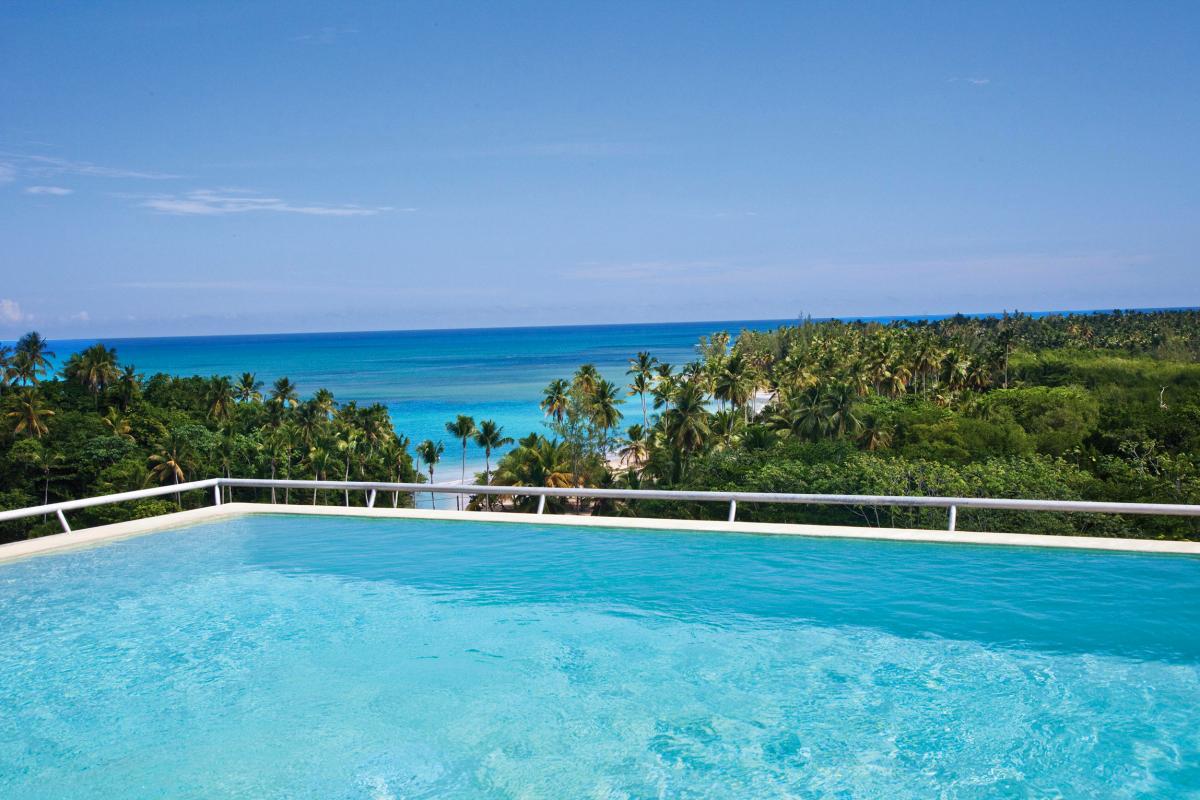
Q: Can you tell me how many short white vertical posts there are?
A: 6